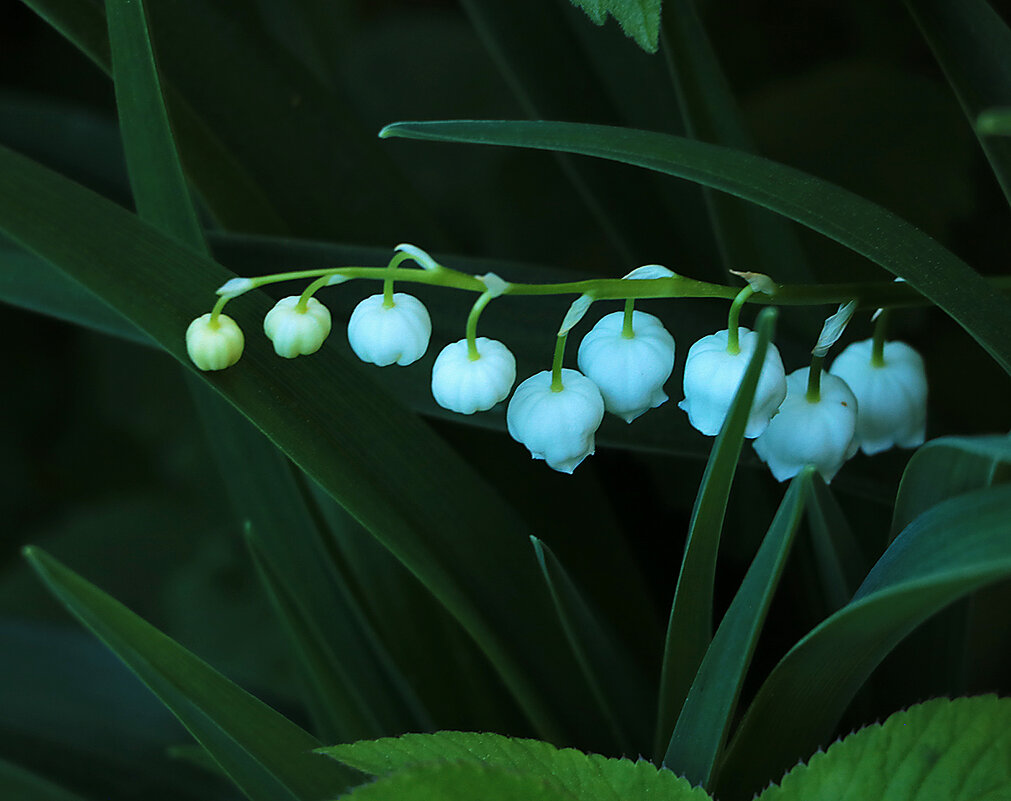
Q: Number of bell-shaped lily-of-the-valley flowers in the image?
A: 9